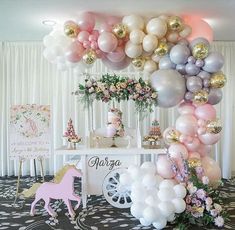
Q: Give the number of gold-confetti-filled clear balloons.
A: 12